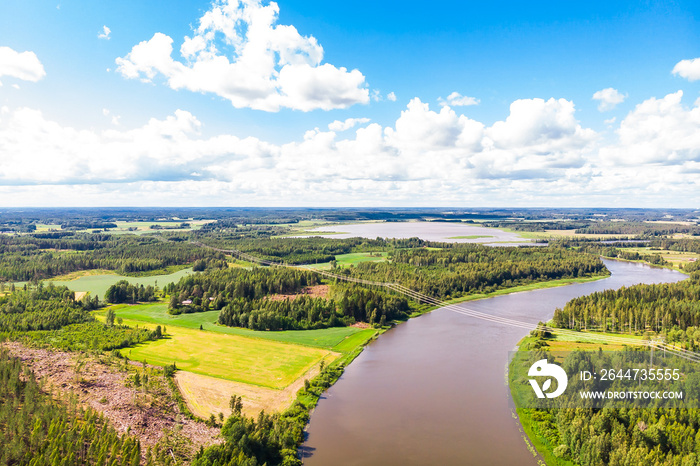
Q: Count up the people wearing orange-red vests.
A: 0